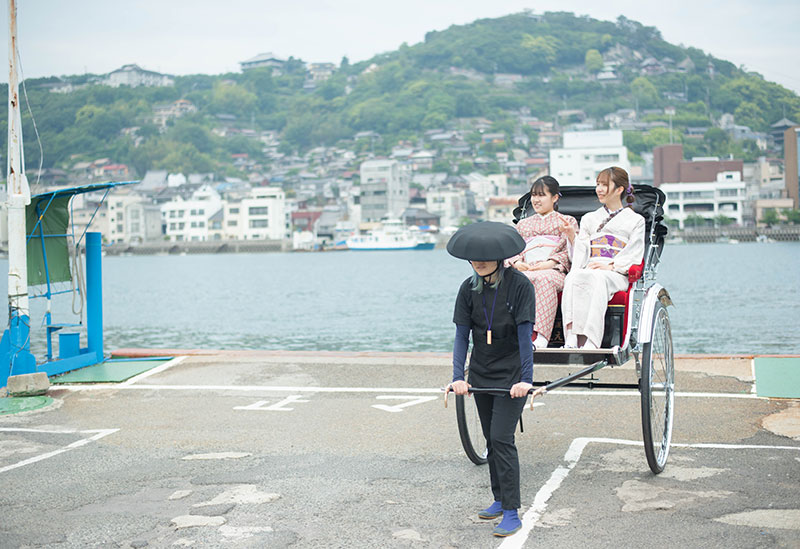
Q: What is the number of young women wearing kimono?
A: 2